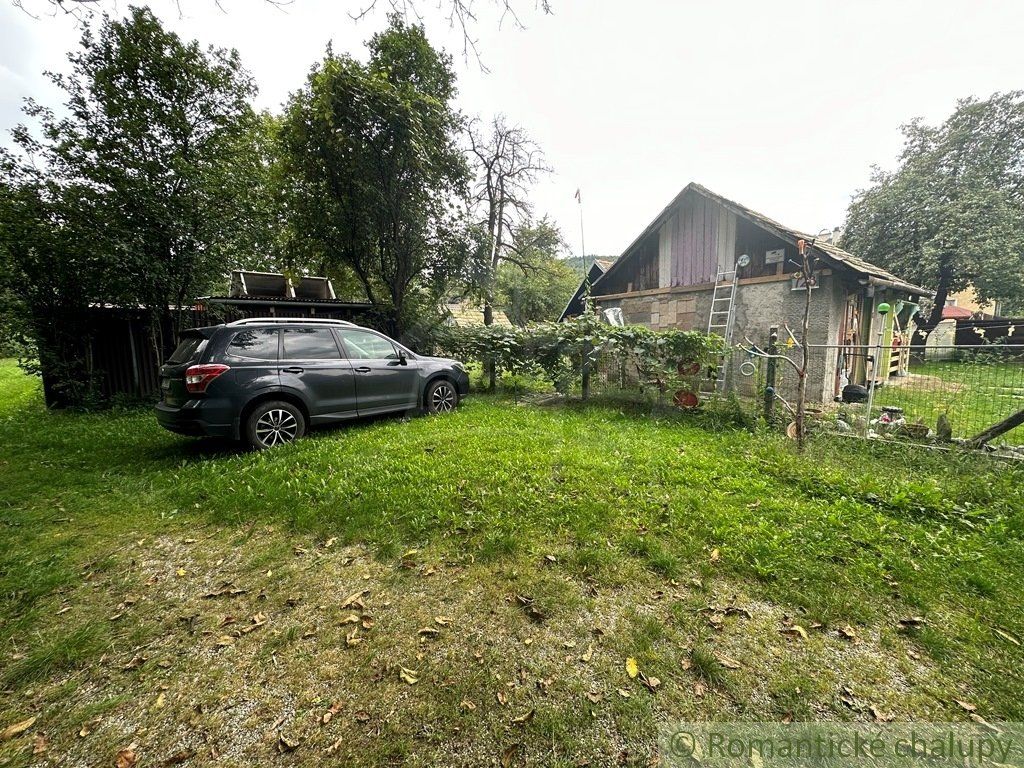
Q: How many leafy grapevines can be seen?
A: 1